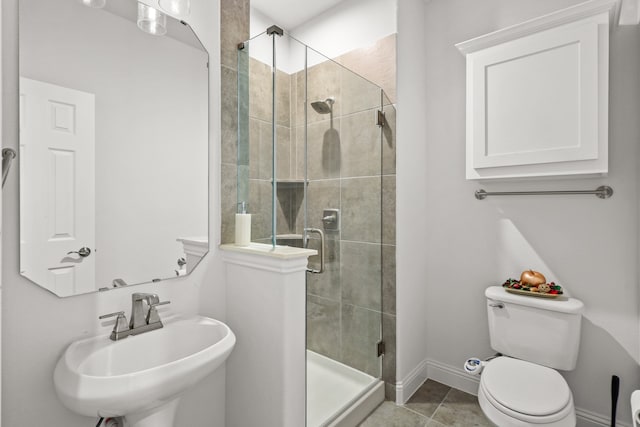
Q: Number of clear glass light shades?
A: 3